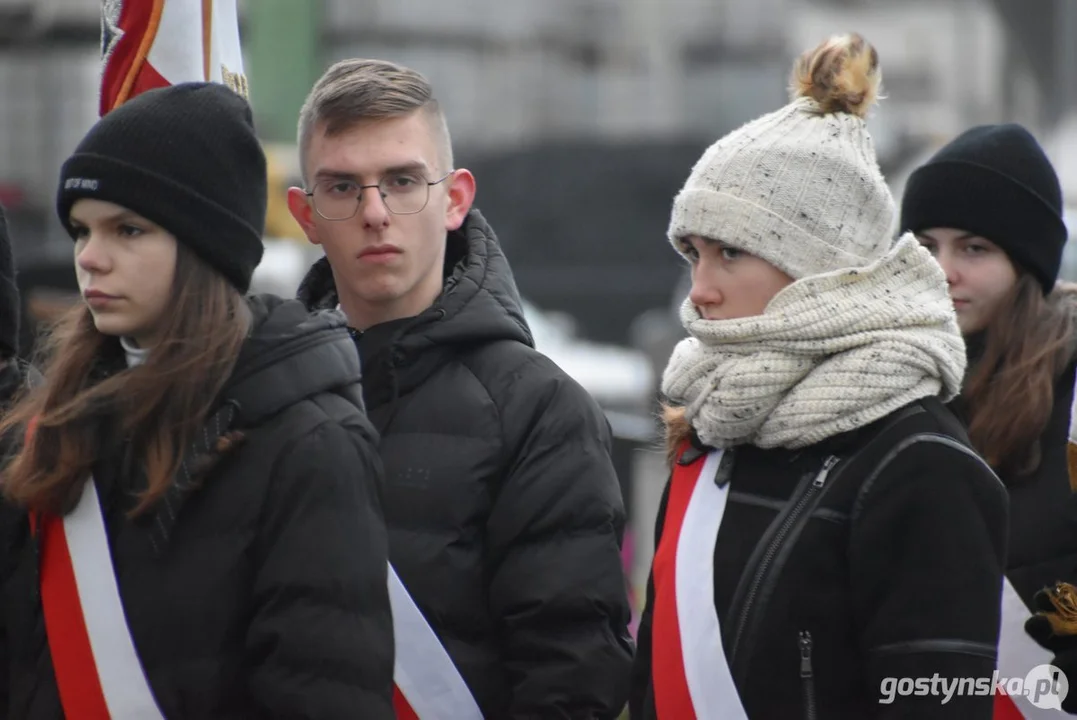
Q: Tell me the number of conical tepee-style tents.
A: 0